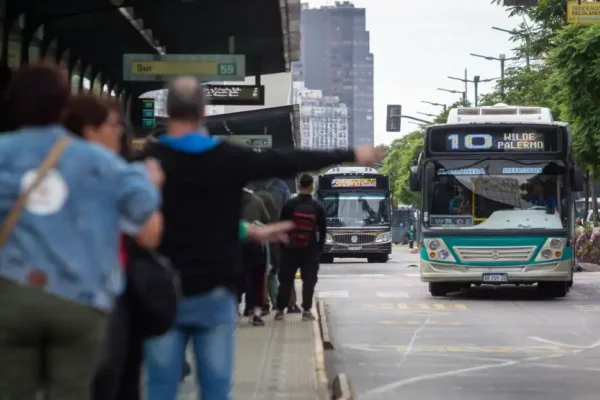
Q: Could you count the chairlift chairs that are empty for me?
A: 0